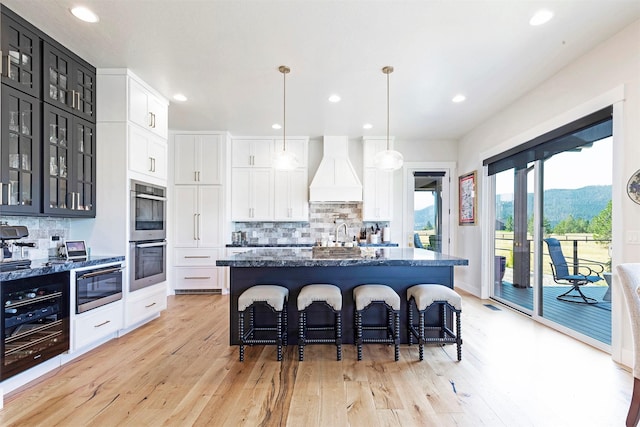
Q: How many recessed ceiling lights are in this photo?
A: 7